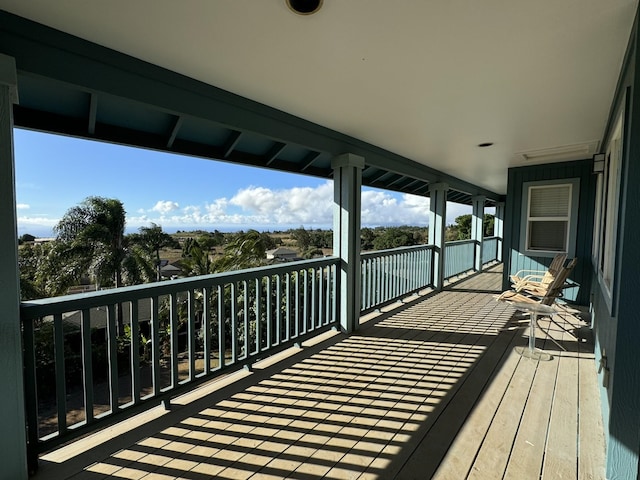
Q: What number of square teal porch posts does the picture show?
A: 5